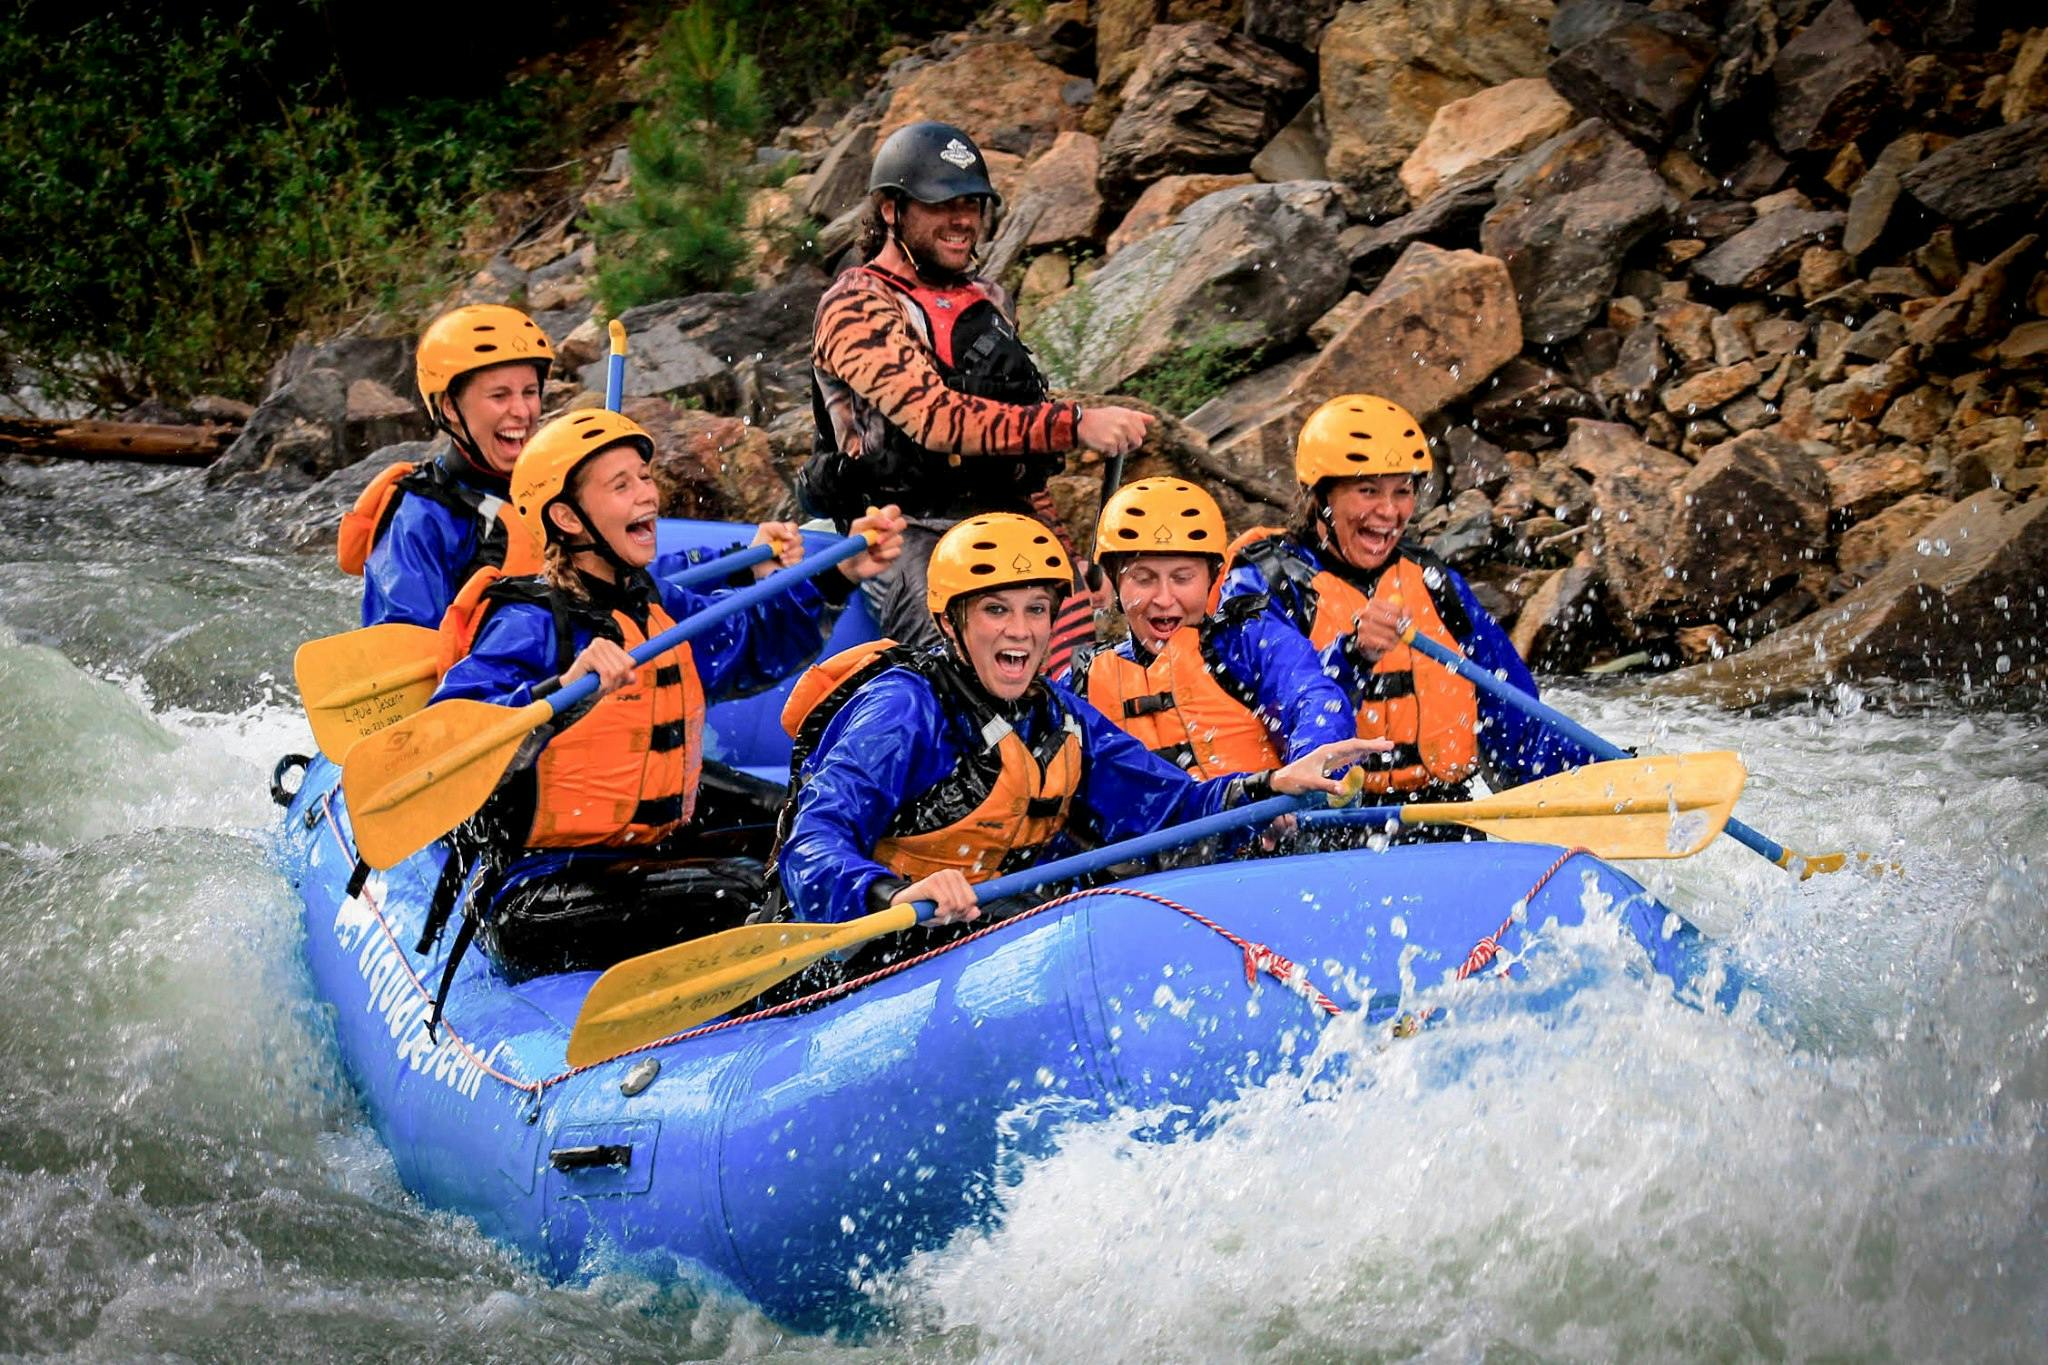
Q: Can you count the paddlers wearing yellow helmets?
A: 5